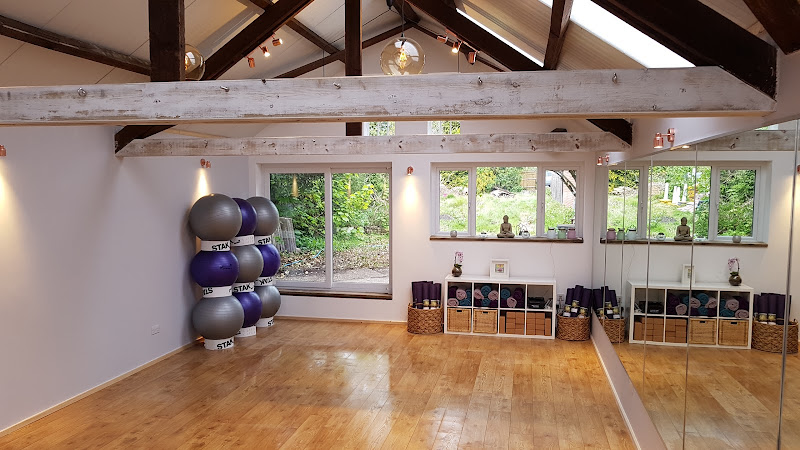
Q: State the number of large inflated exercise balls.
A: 9